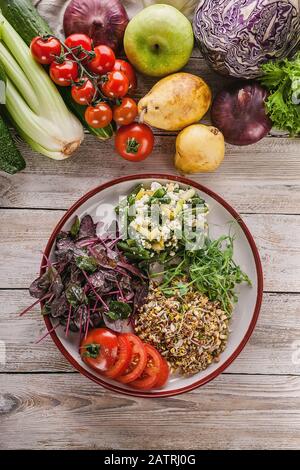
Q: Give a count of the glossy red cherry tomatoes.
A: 8